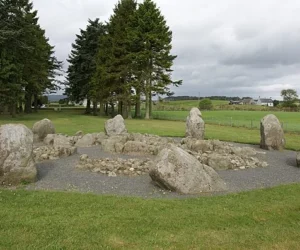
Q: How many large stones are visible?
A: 6